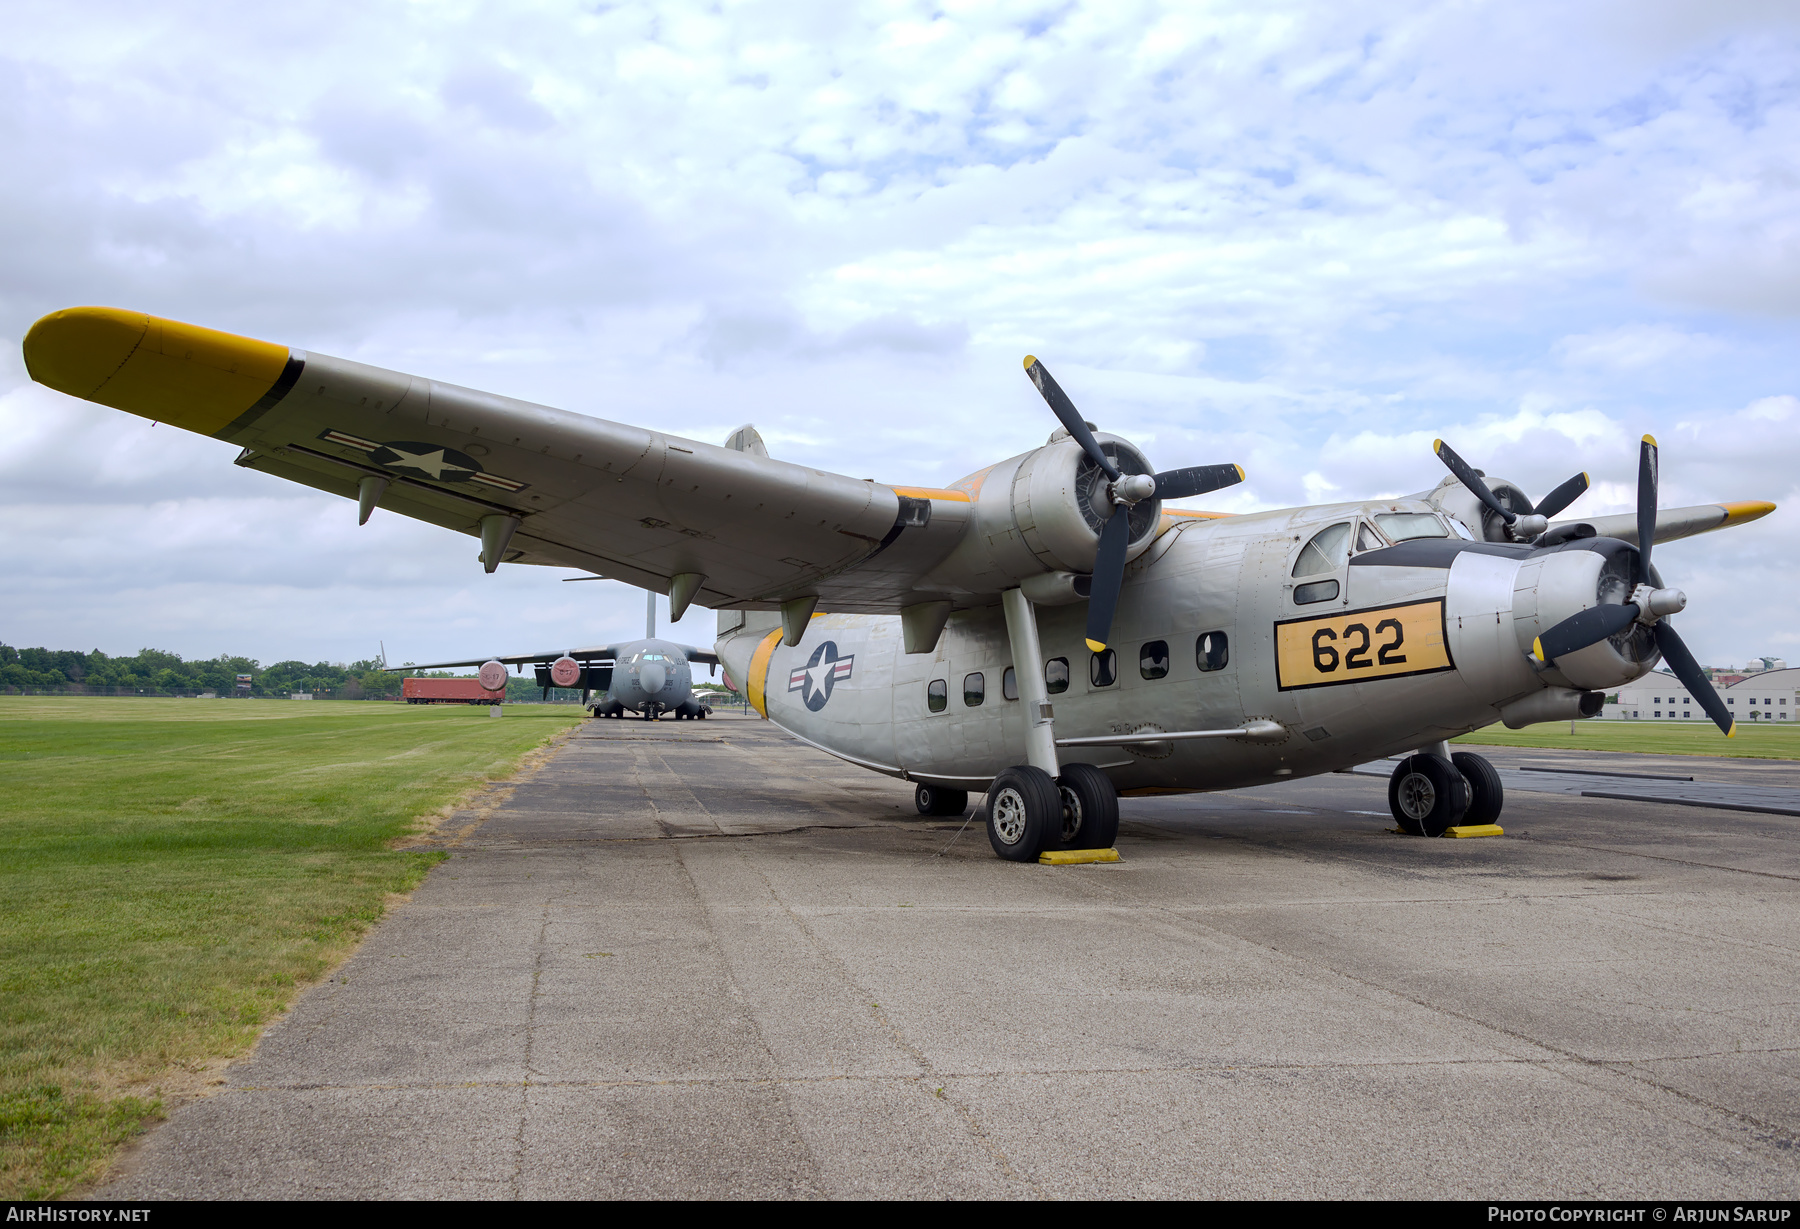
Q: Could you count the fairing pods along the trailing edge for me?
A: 5